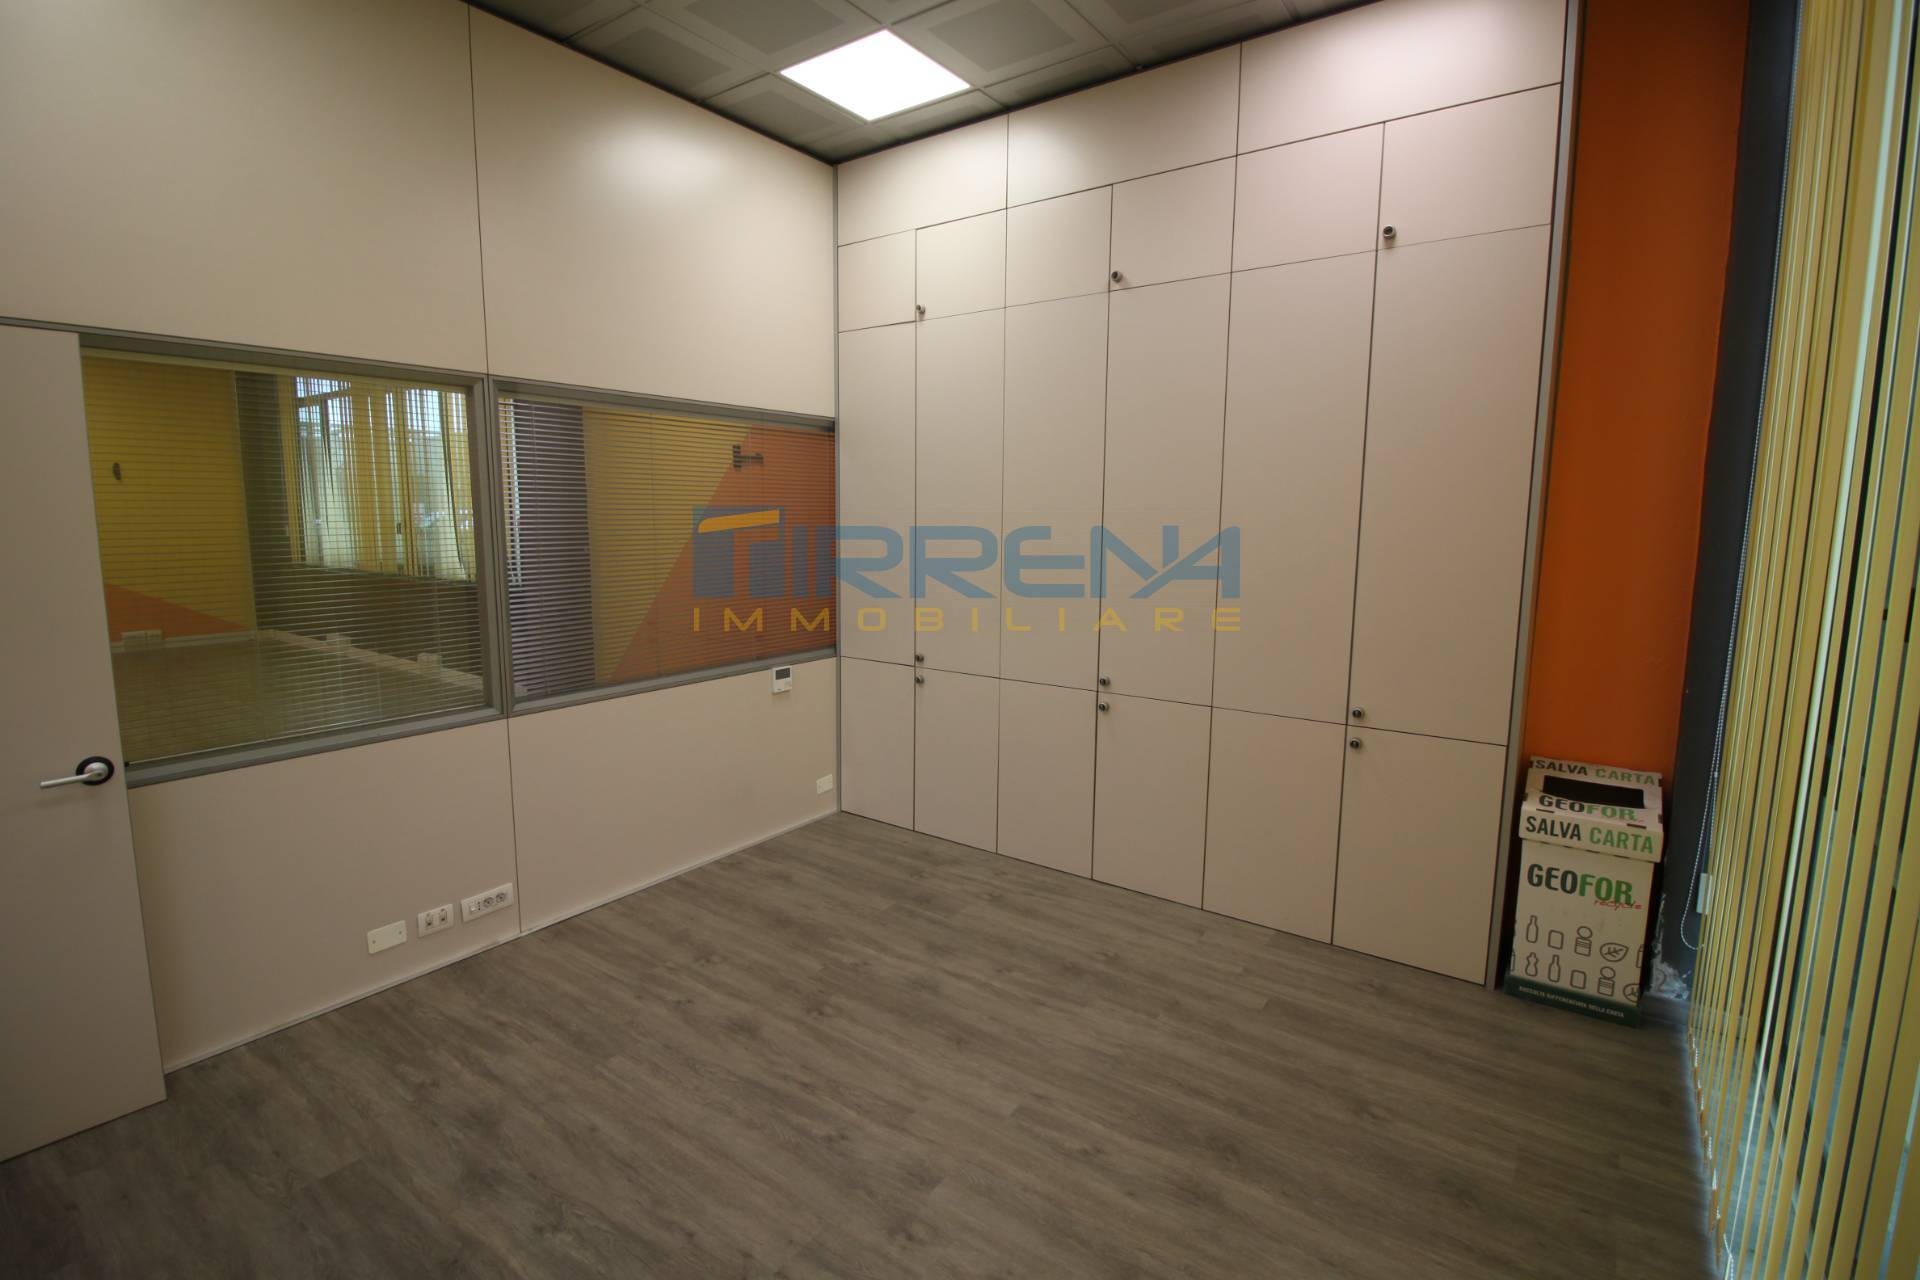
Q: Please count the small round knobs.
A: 9